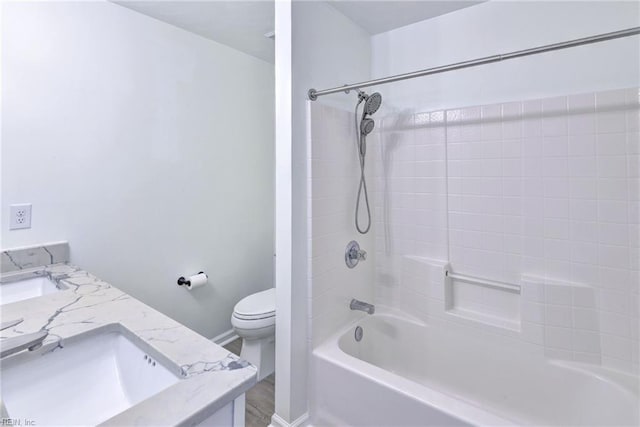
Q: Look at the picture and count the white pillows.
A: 0